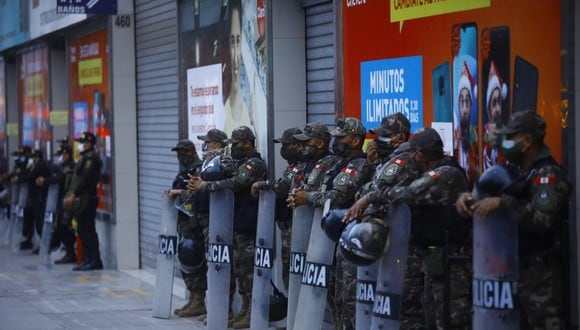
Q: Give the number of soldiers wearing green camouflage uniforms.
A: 9